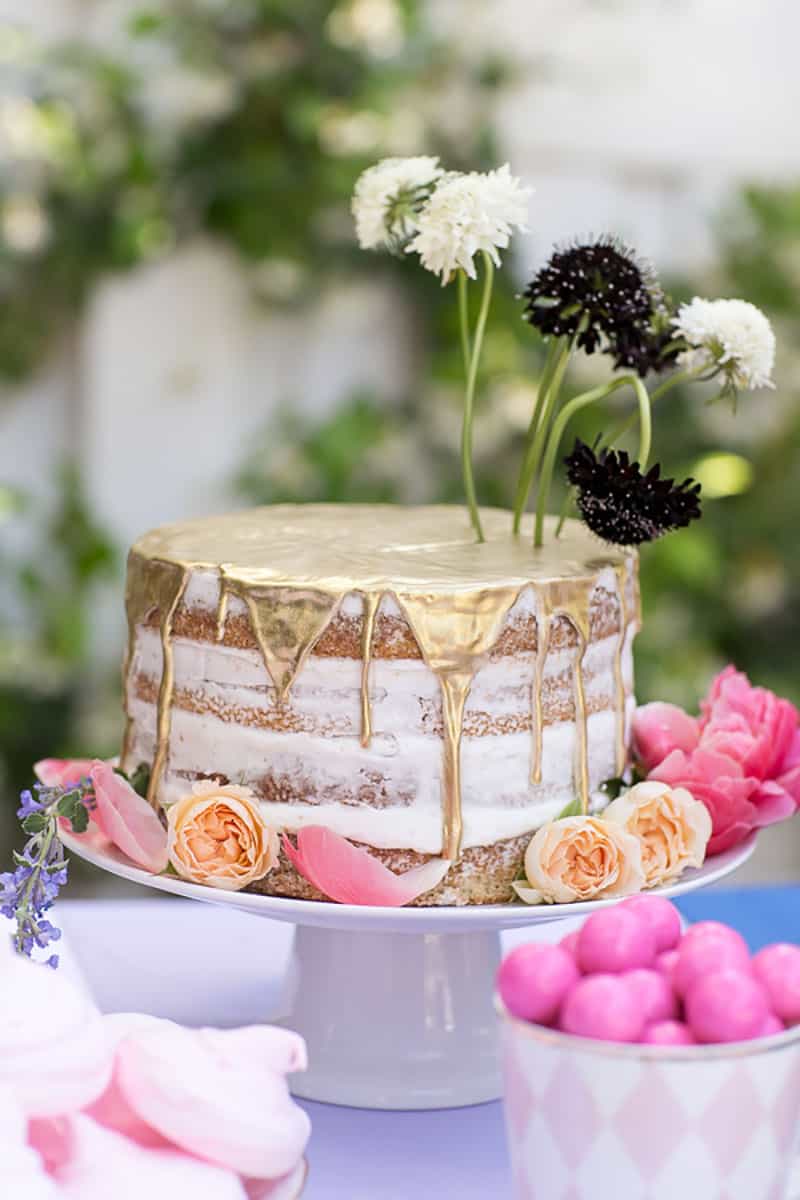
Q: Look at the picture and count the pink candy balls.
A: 12